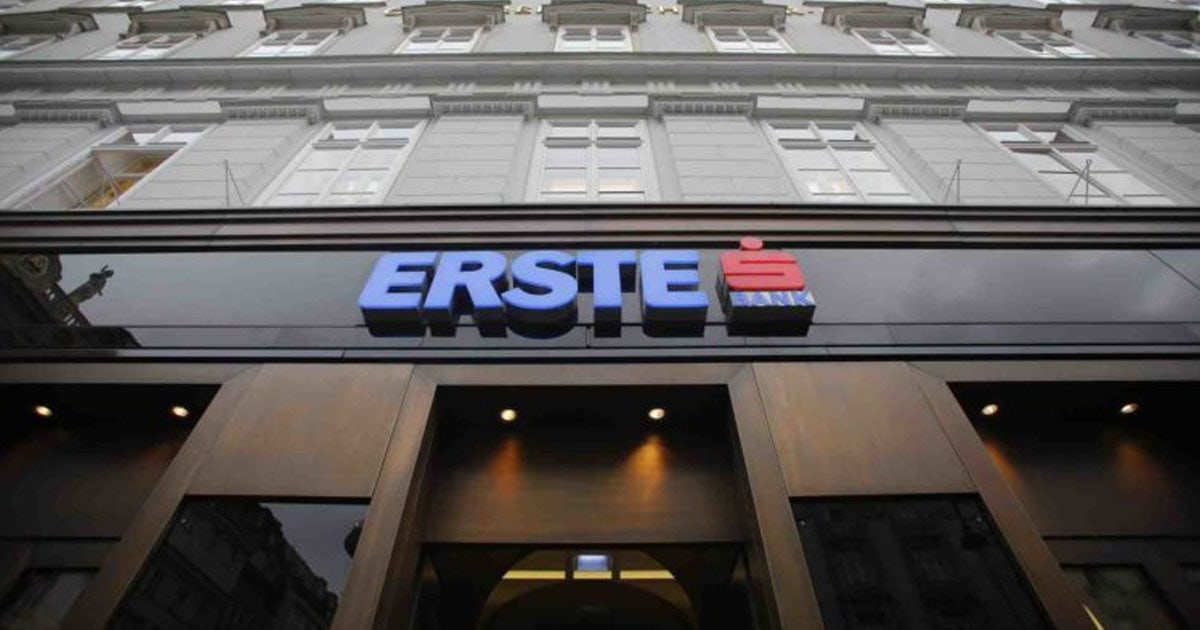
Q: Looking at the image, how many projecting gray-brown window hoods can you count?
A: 9